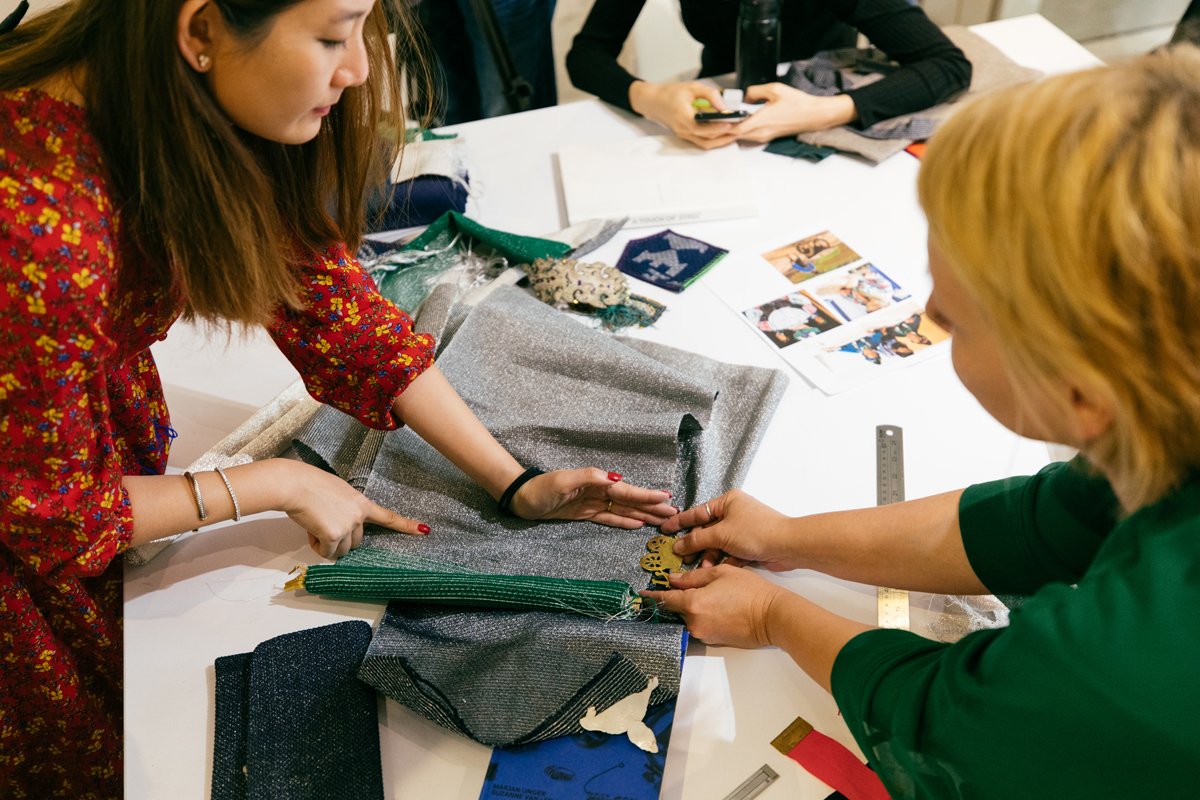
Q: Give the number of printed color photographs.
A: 4